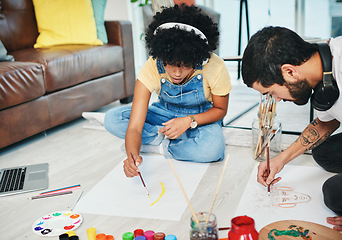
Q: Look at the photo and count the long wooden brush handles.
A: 2